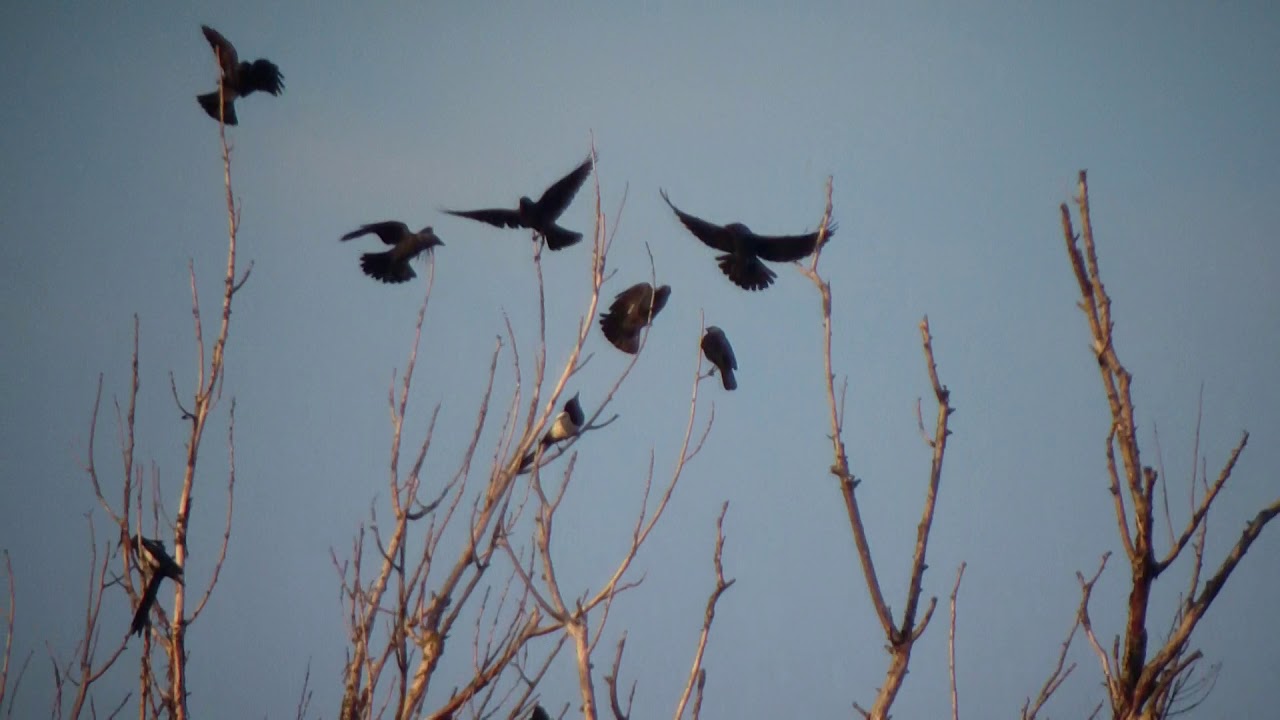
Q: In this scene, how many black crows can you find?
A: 6